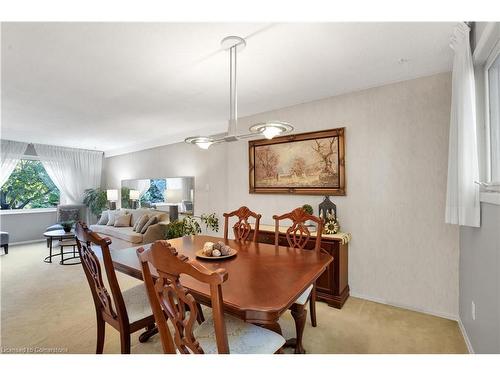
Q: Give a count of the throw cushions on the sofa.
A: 6